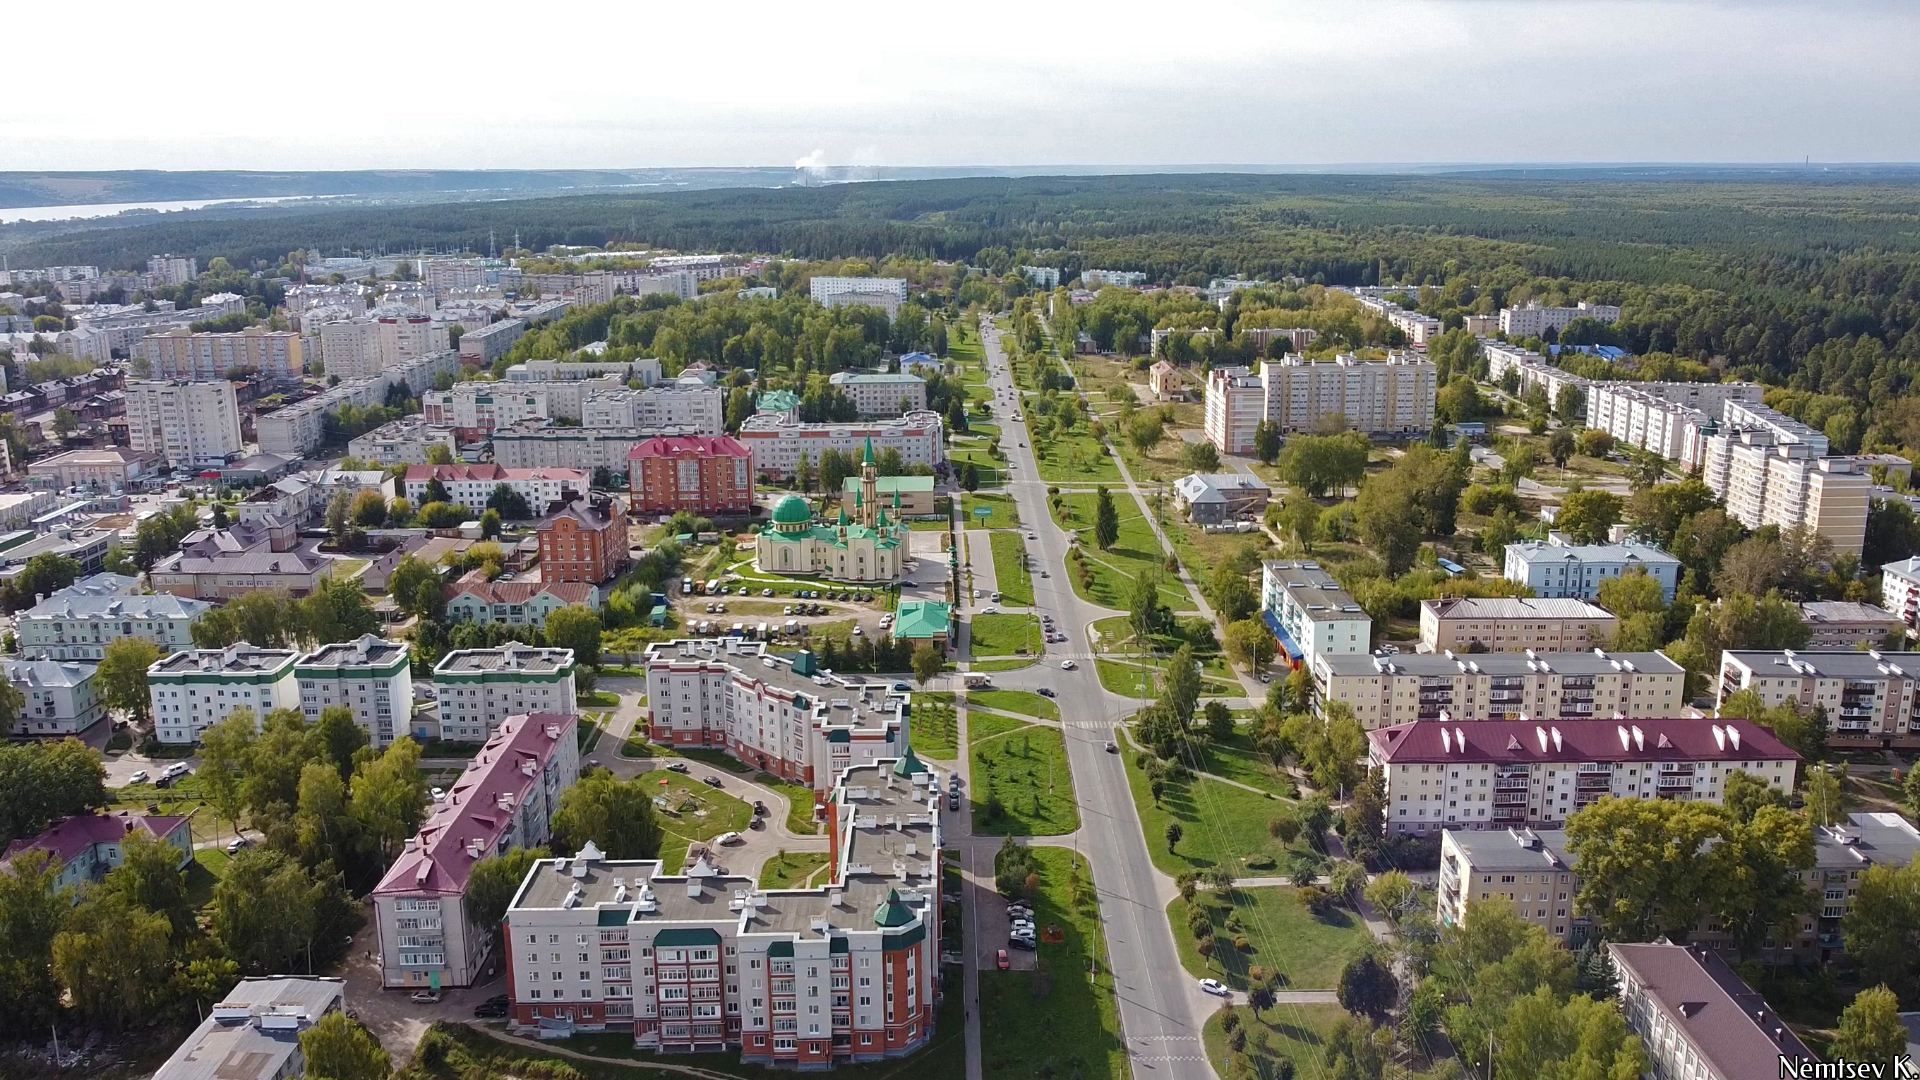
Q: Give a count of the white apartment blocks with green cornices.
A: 3